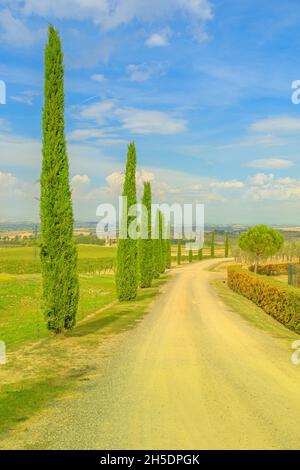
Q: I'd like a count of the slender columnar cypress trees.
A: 11